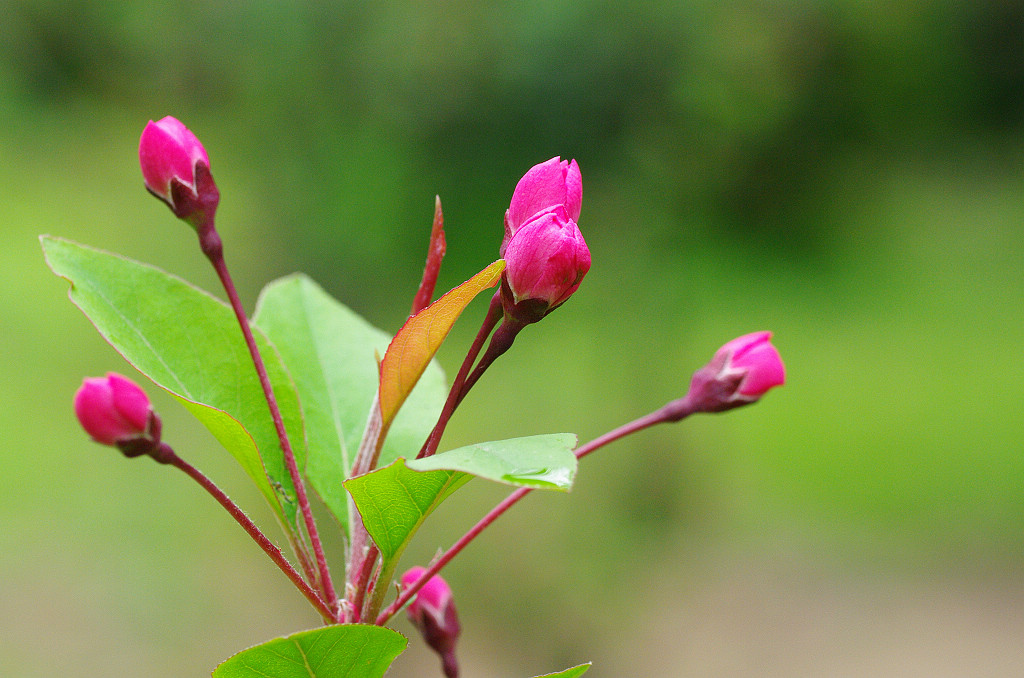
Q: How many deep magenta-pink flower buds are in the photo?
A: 6